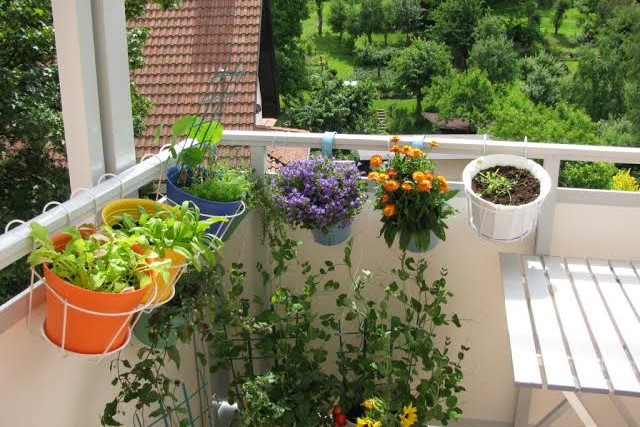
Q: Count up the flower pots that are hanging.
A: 6